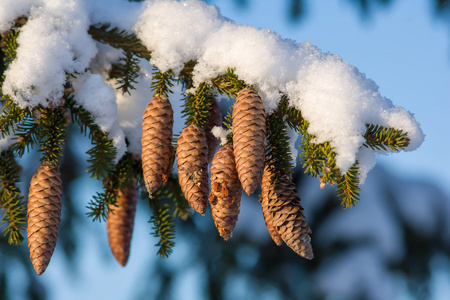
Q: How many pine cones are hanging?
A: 9